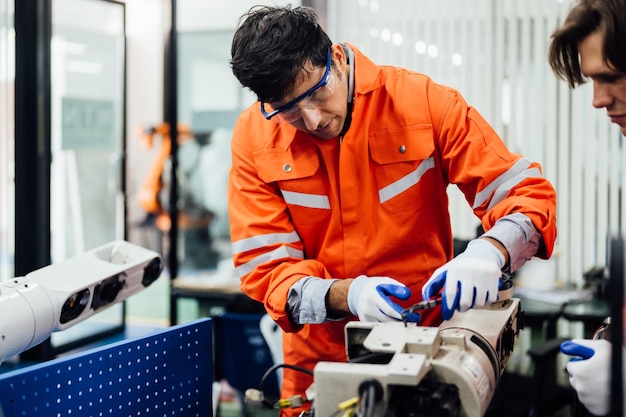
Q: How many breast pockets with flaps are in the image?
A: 2